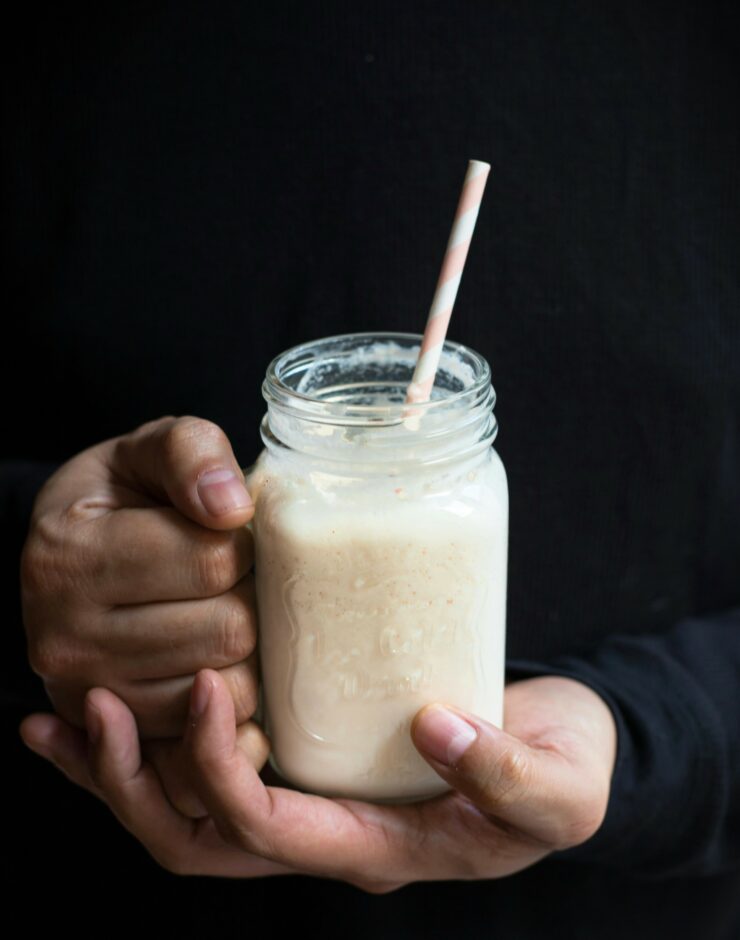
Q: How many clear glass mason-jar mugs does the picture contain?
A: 1